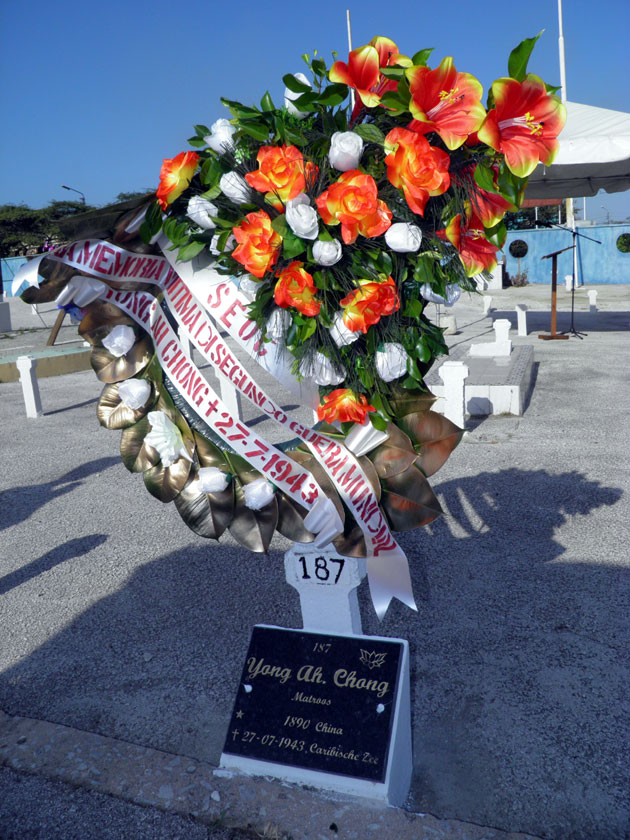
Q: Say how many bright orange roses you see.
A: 8